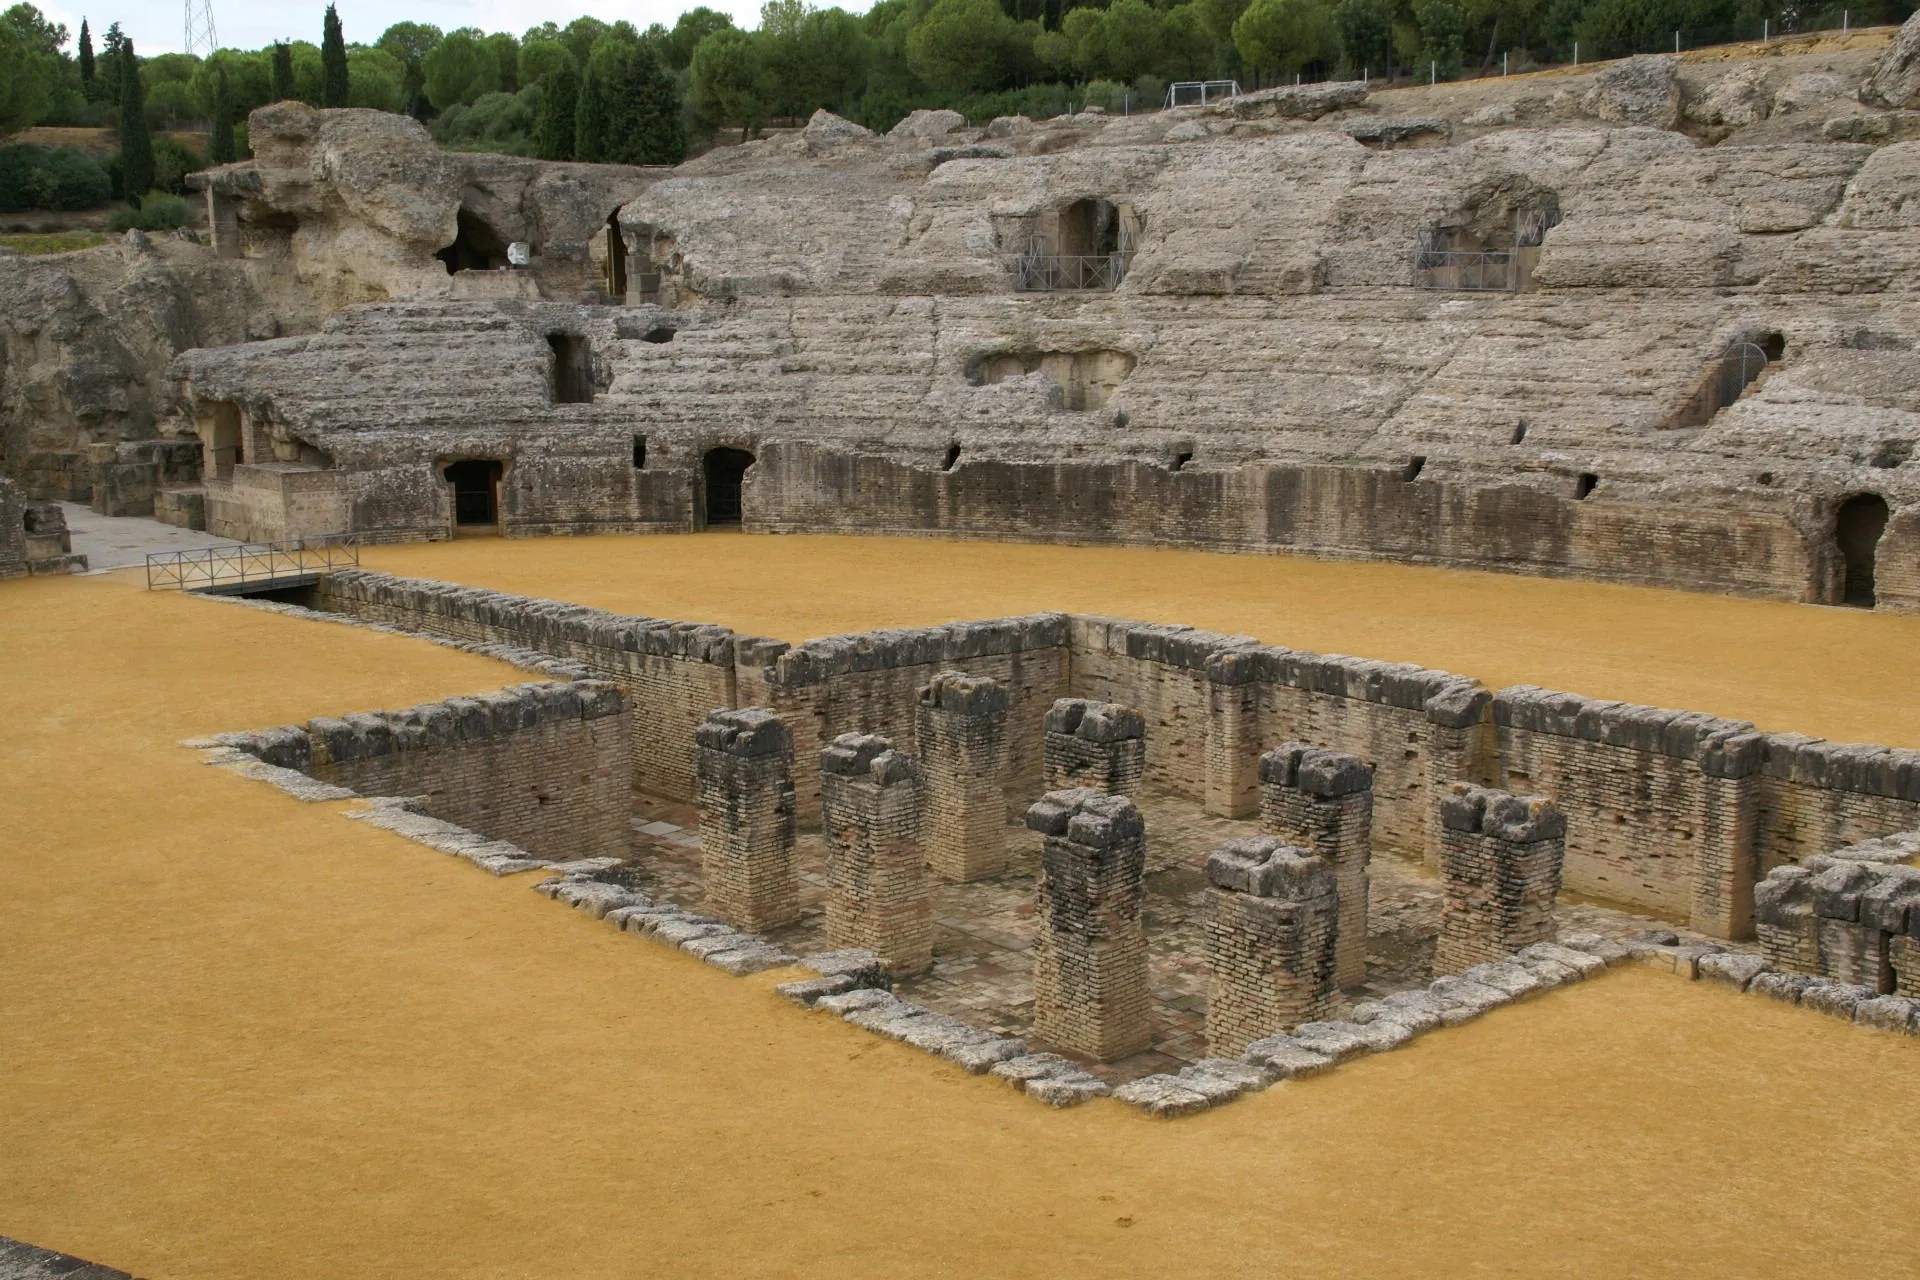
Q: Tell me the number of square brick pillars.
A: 8